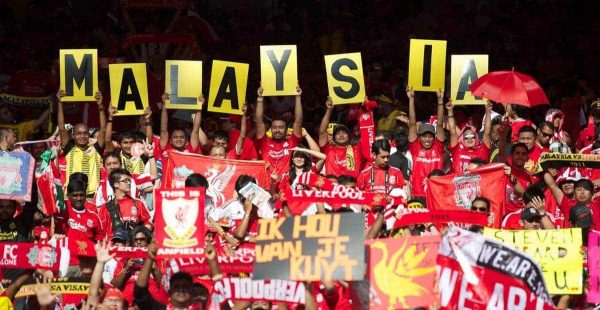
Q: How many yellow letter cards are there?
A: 8